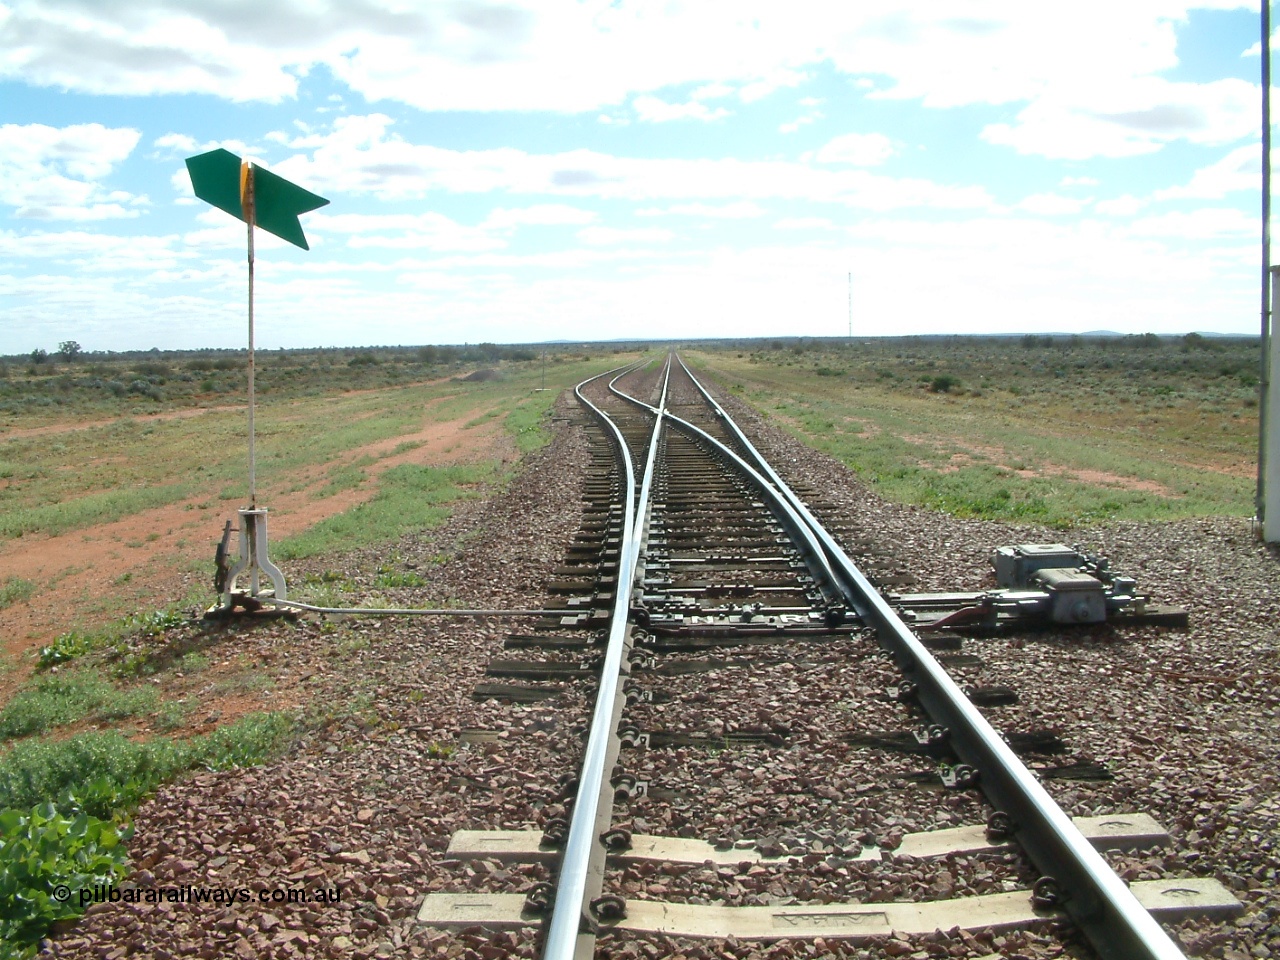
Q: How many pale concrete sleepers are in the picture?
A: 2